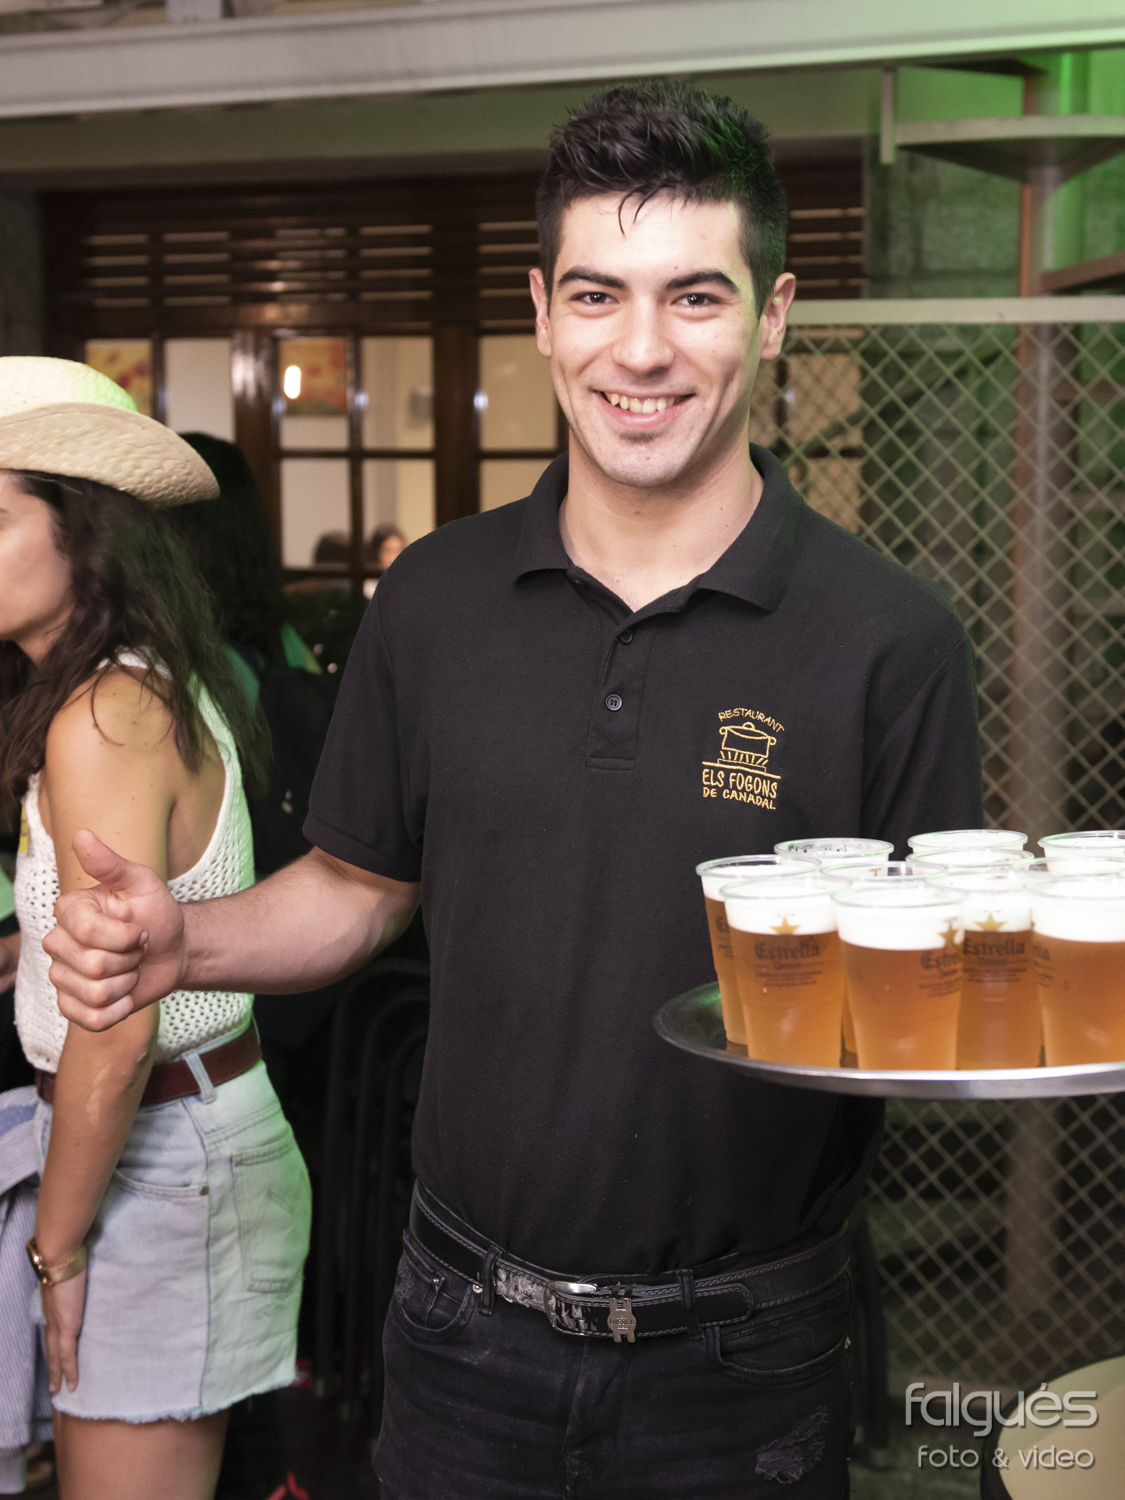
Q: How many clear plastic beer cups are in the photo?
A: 11